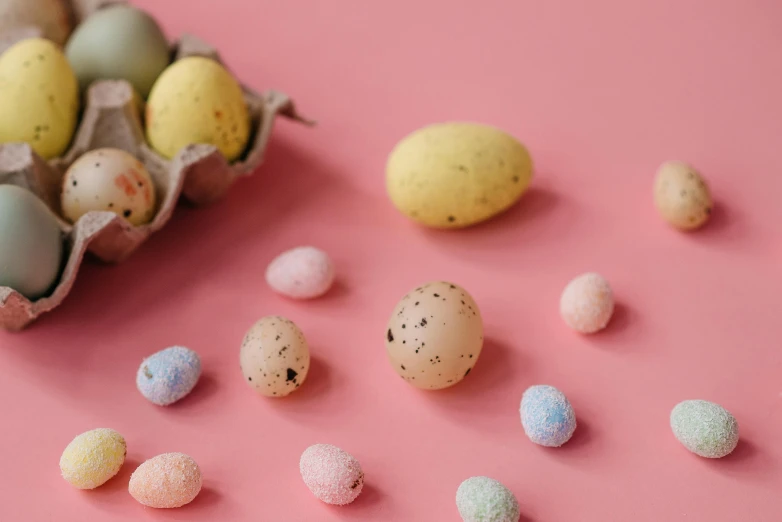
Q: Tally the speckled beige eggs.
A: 4